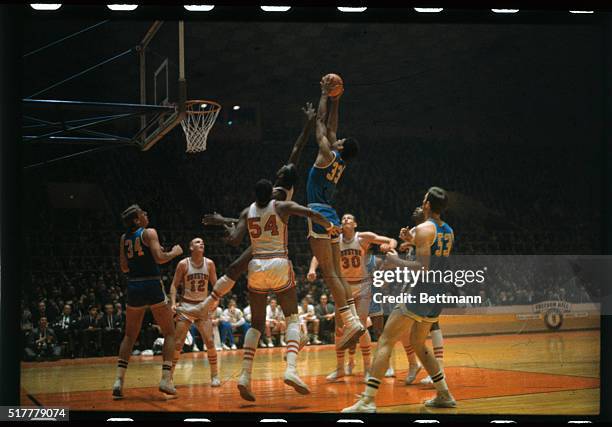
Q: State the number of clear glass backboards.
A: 1